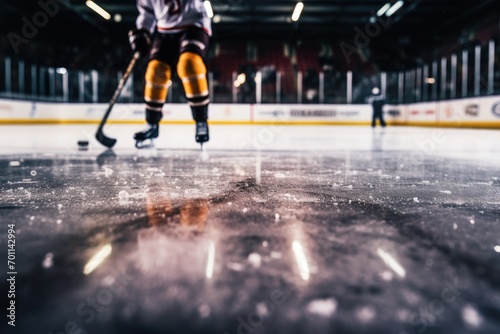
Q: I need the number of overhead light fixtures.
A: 5